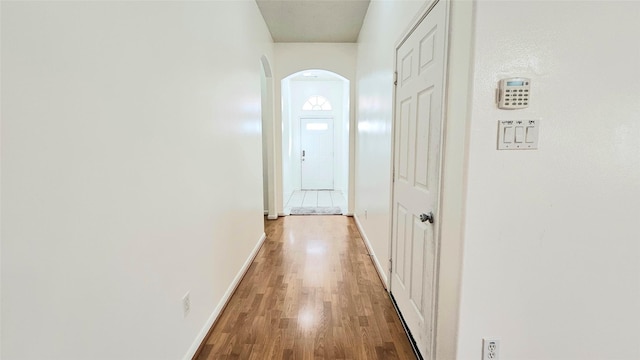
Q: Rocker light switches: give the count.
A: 3